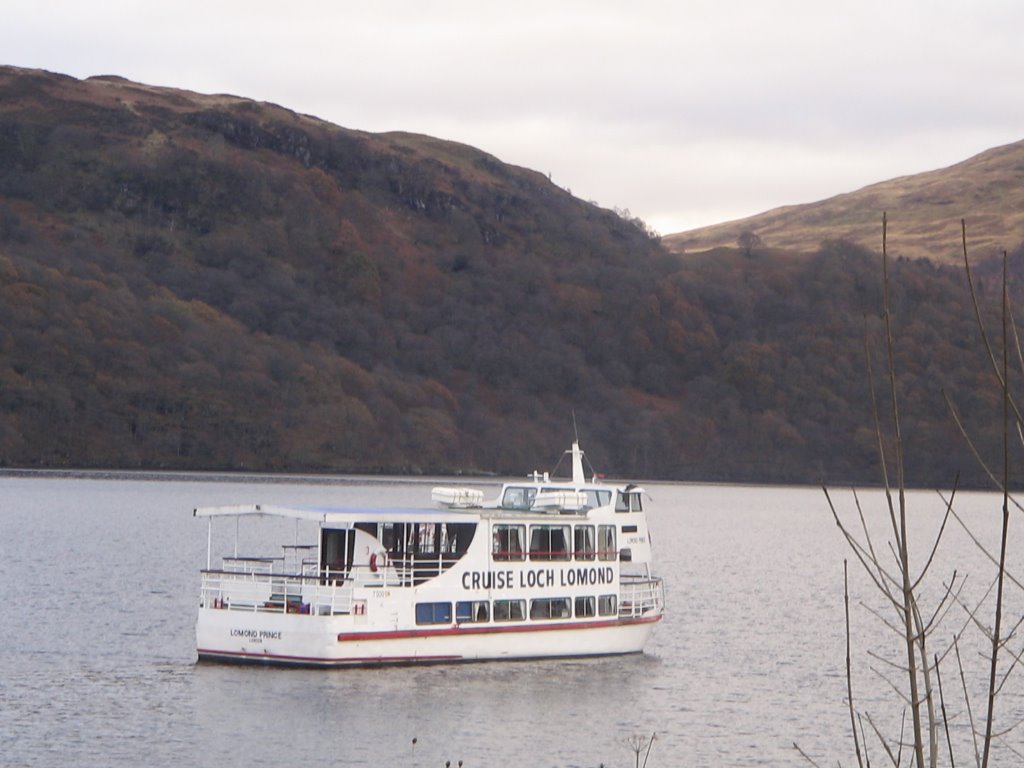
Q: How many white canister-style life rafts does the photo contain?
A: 2